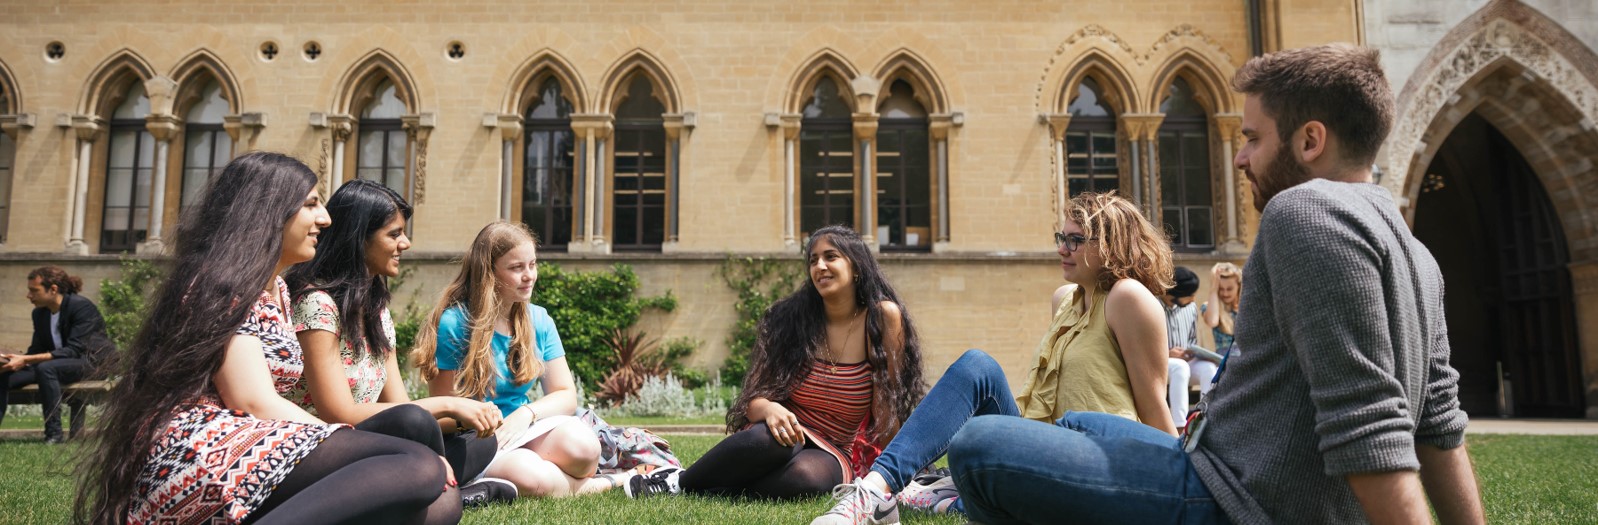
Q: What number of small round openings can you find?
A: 4